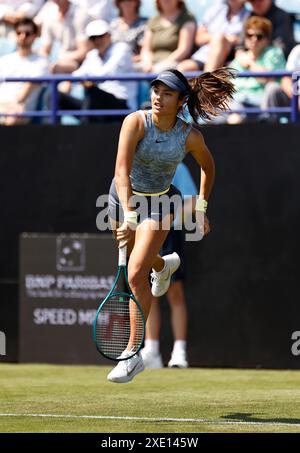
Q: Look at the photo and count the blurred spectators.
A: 11